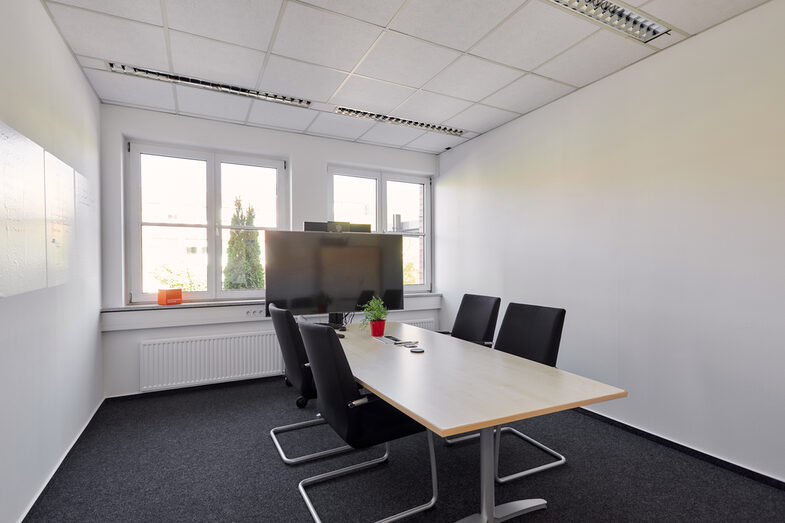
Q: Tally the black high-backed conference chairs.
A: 4